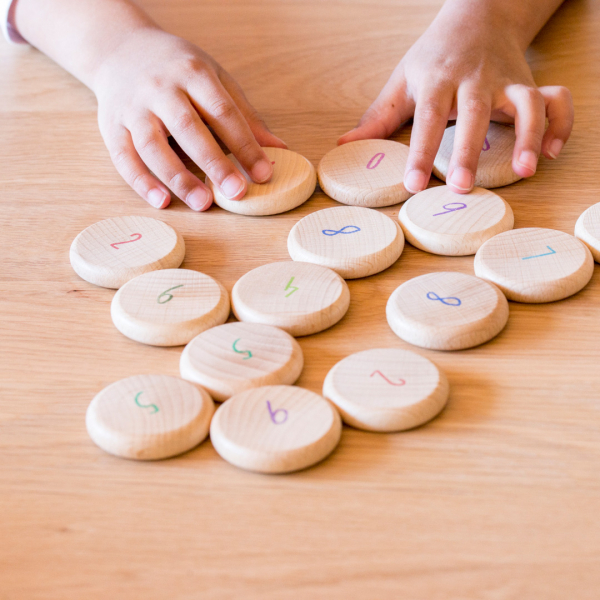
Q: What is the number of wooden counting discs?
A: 15